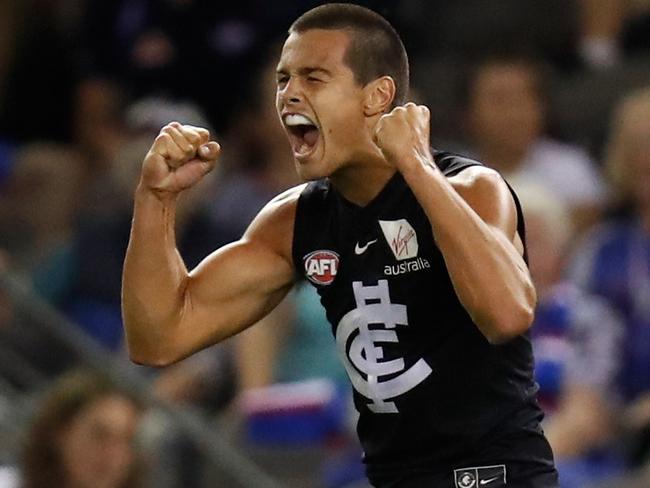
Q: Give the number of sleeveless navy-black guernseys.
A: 1